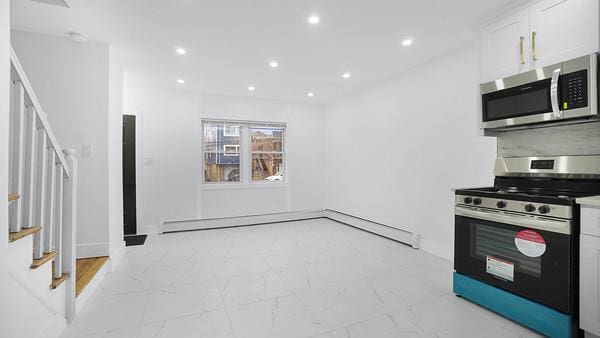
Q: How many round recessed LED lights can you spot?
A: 8